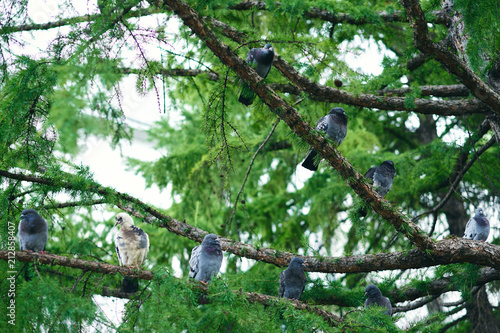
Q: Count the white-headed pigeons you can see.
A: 1